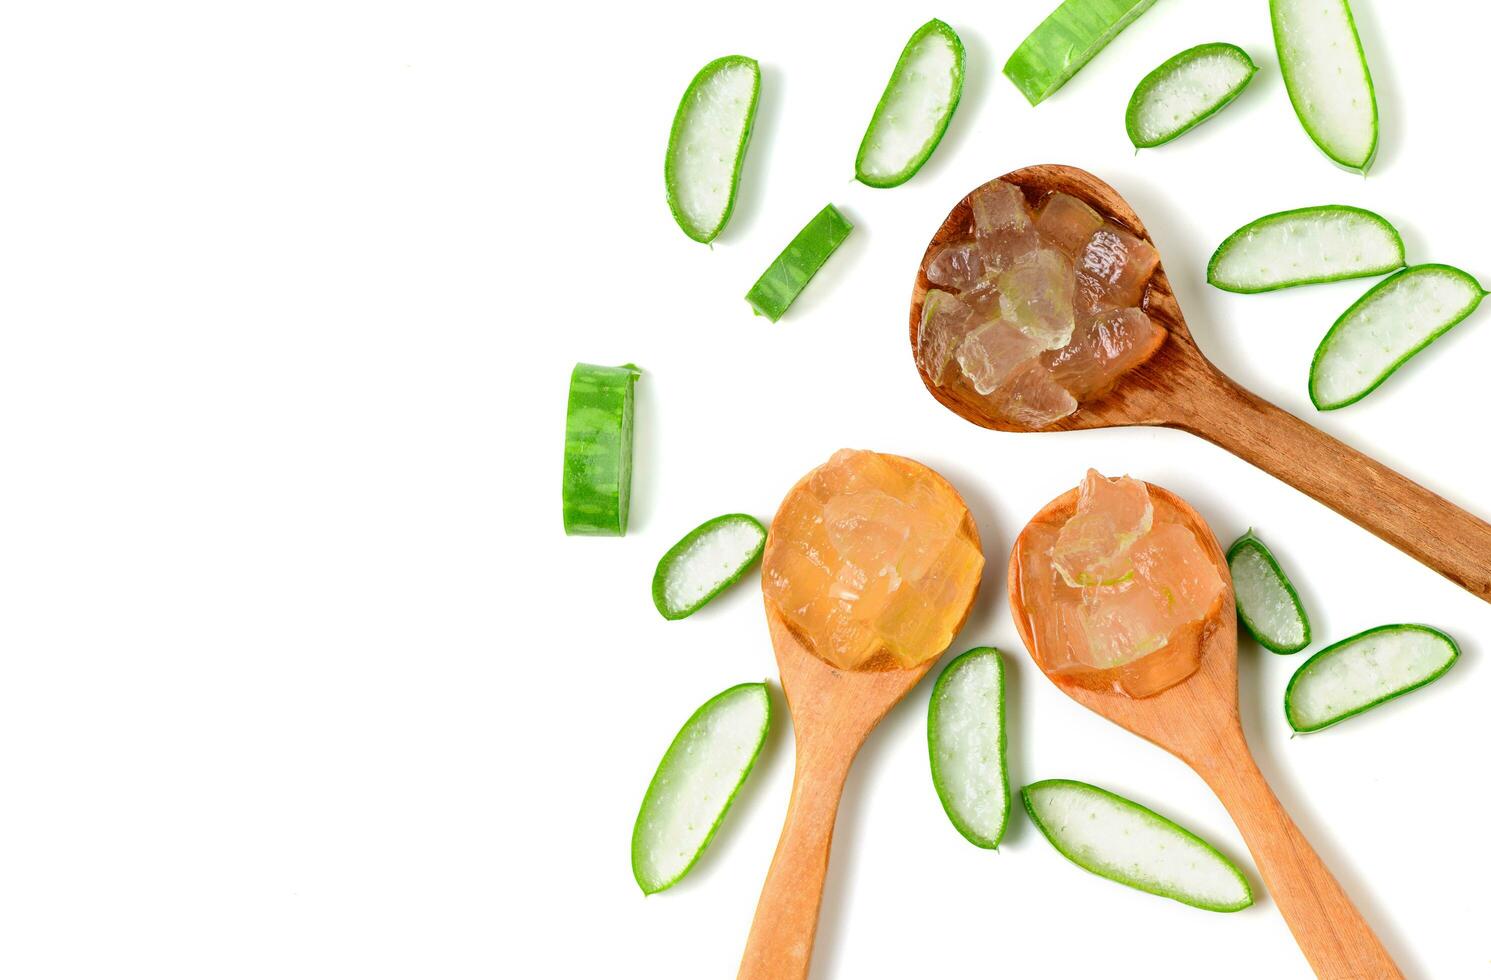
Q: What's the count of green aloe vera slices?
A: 15